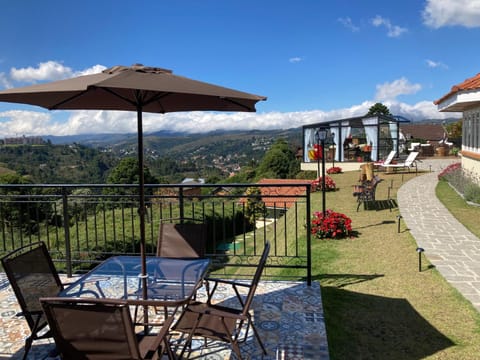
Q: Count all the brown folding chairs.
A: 4